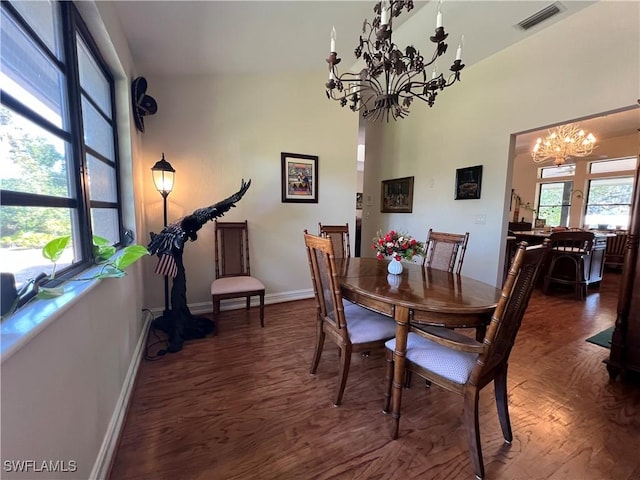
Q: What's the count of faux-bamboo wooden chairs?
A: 5